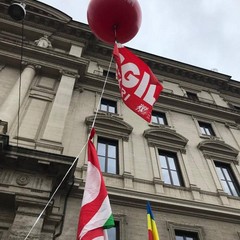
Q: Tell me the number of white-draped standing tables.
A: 0